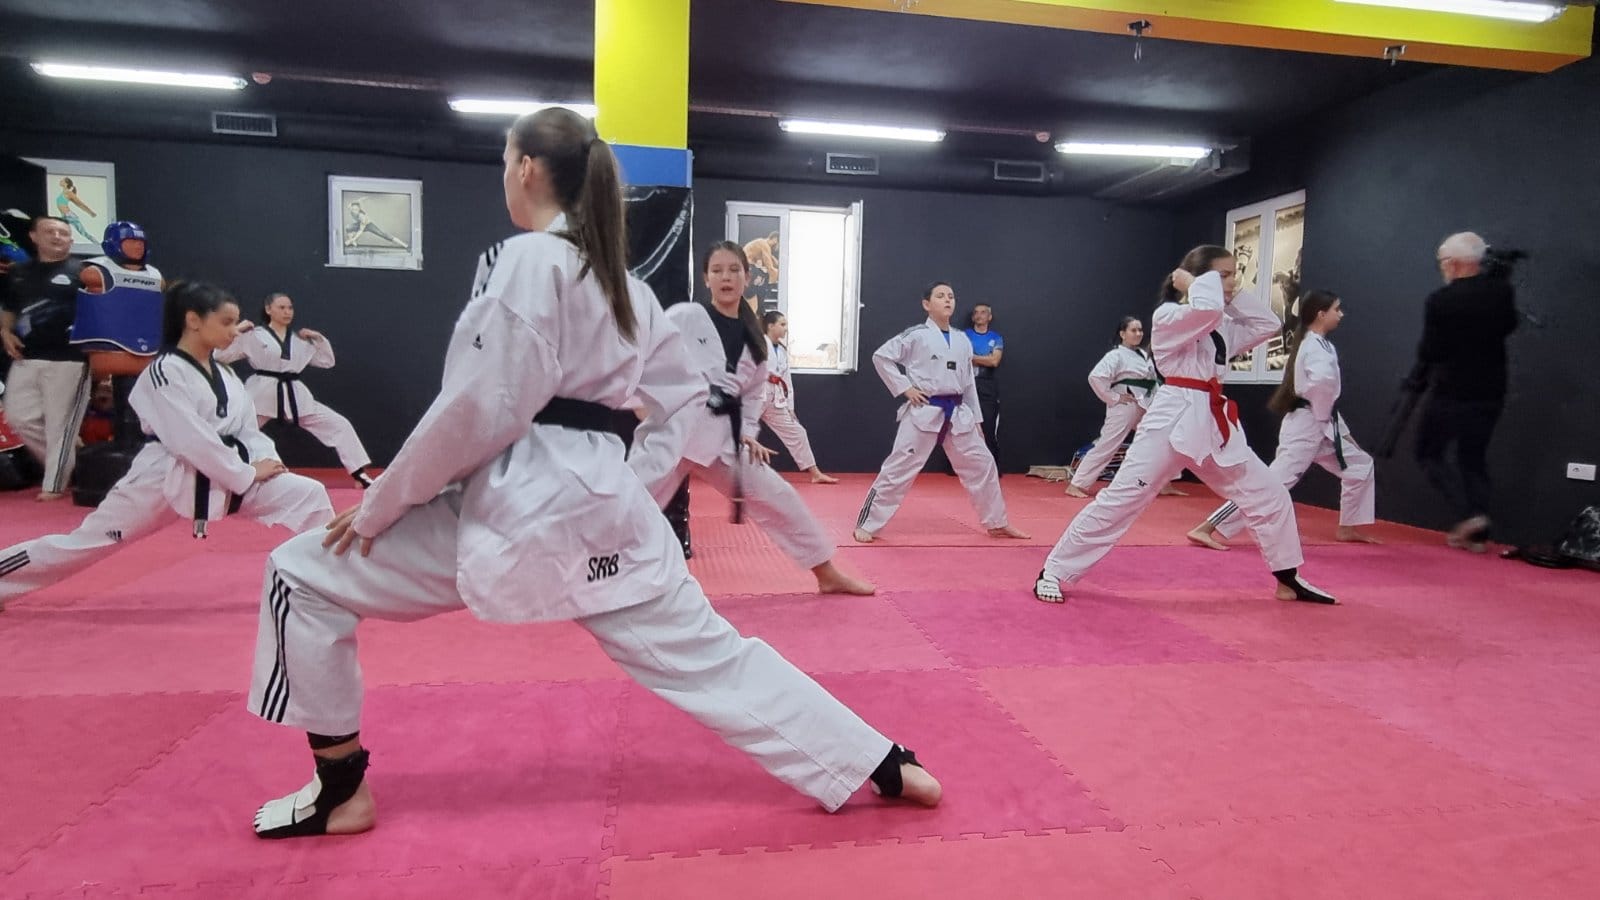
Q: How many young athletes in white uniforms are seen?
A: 9